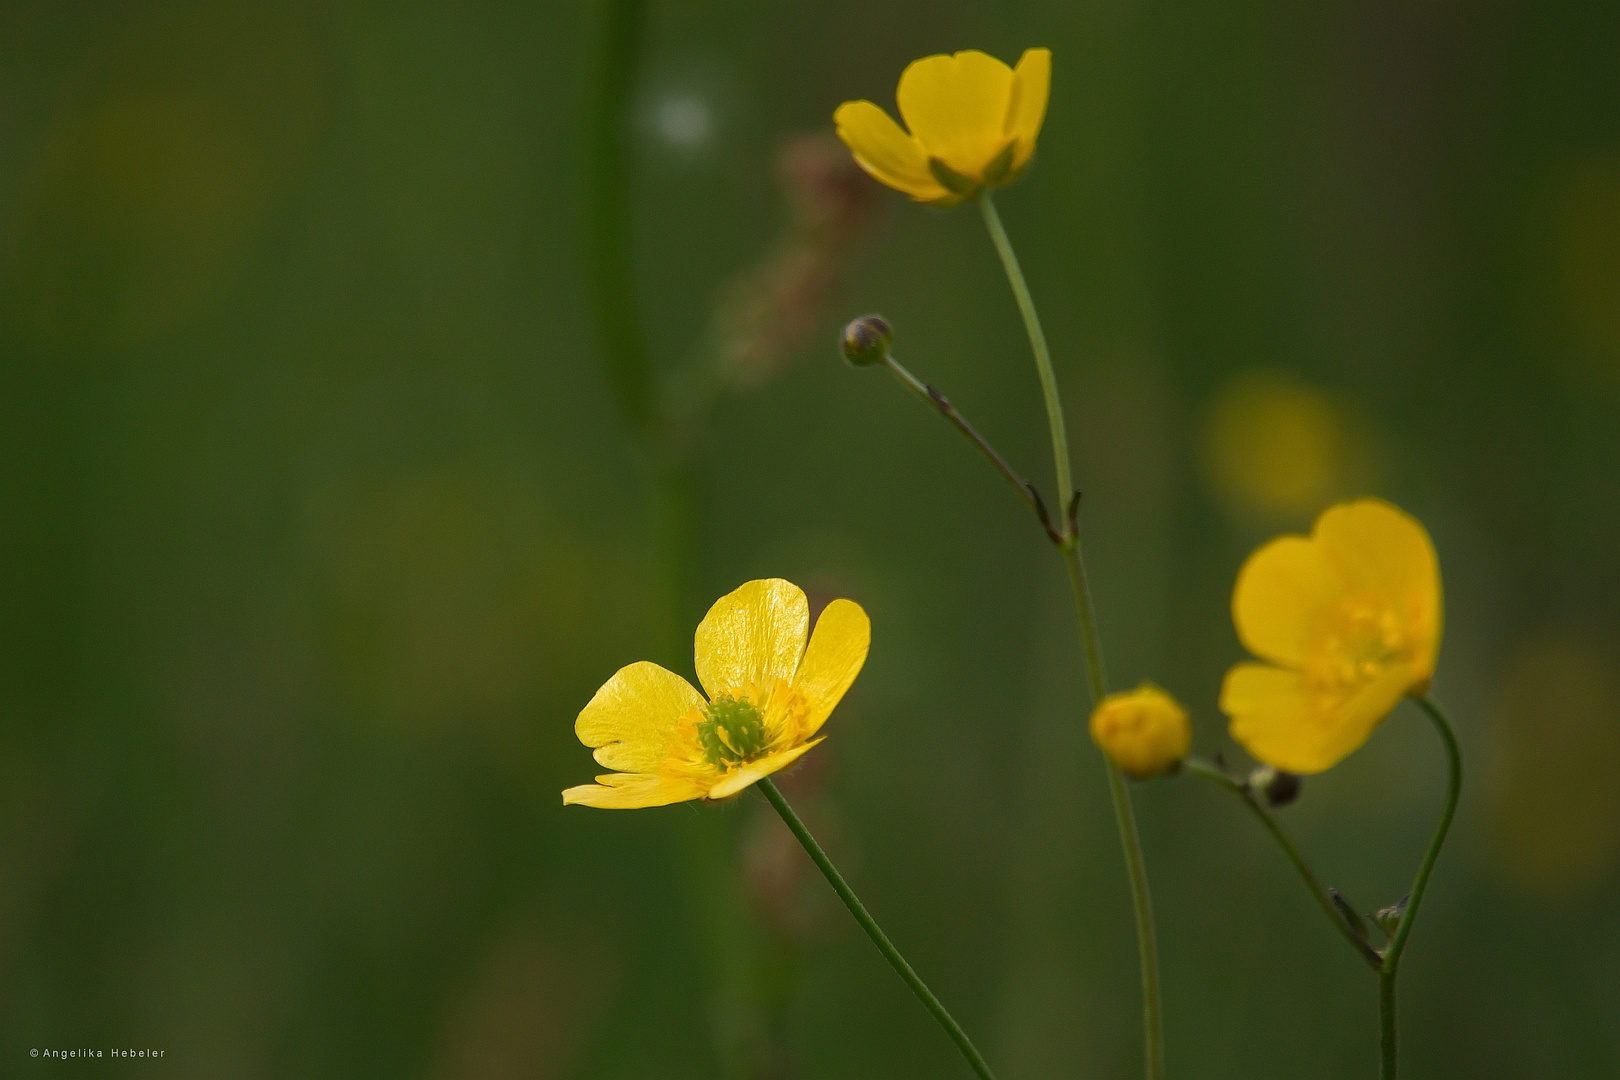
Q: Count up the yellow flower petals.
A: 11